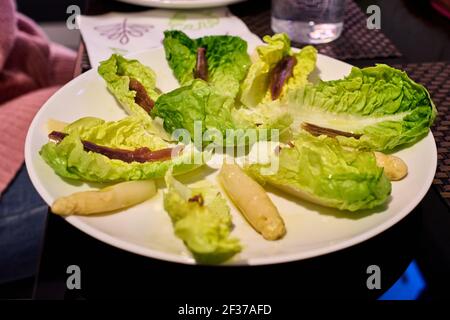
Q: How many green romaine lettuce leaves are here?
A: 8